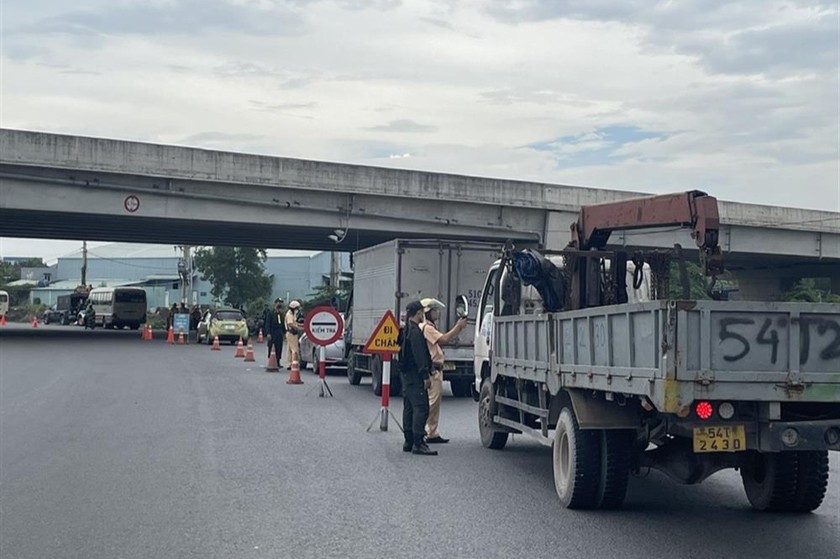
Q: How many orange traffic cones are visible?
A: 12